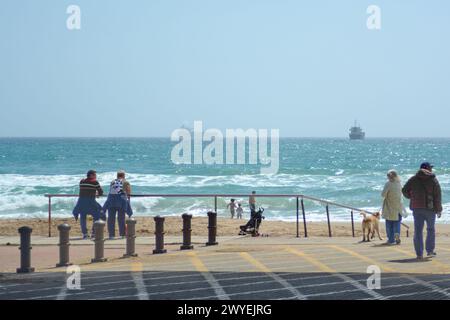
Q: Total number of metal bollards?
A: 7